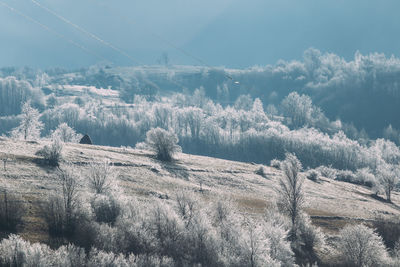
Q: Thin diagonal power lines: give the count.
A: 3